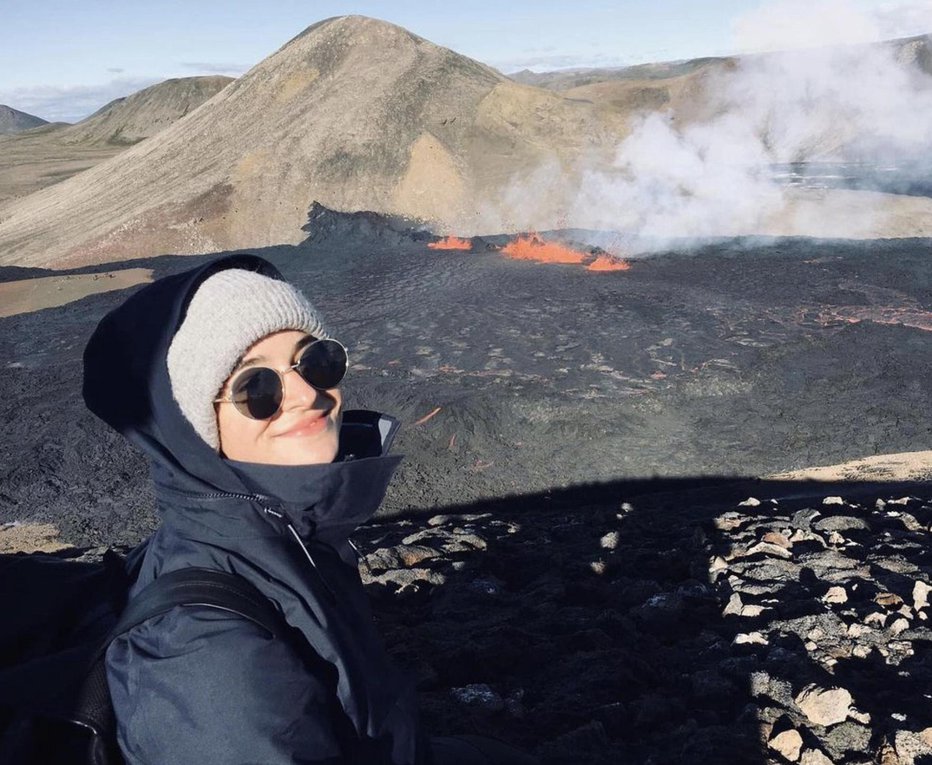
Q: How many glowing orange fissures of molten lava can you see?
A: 3